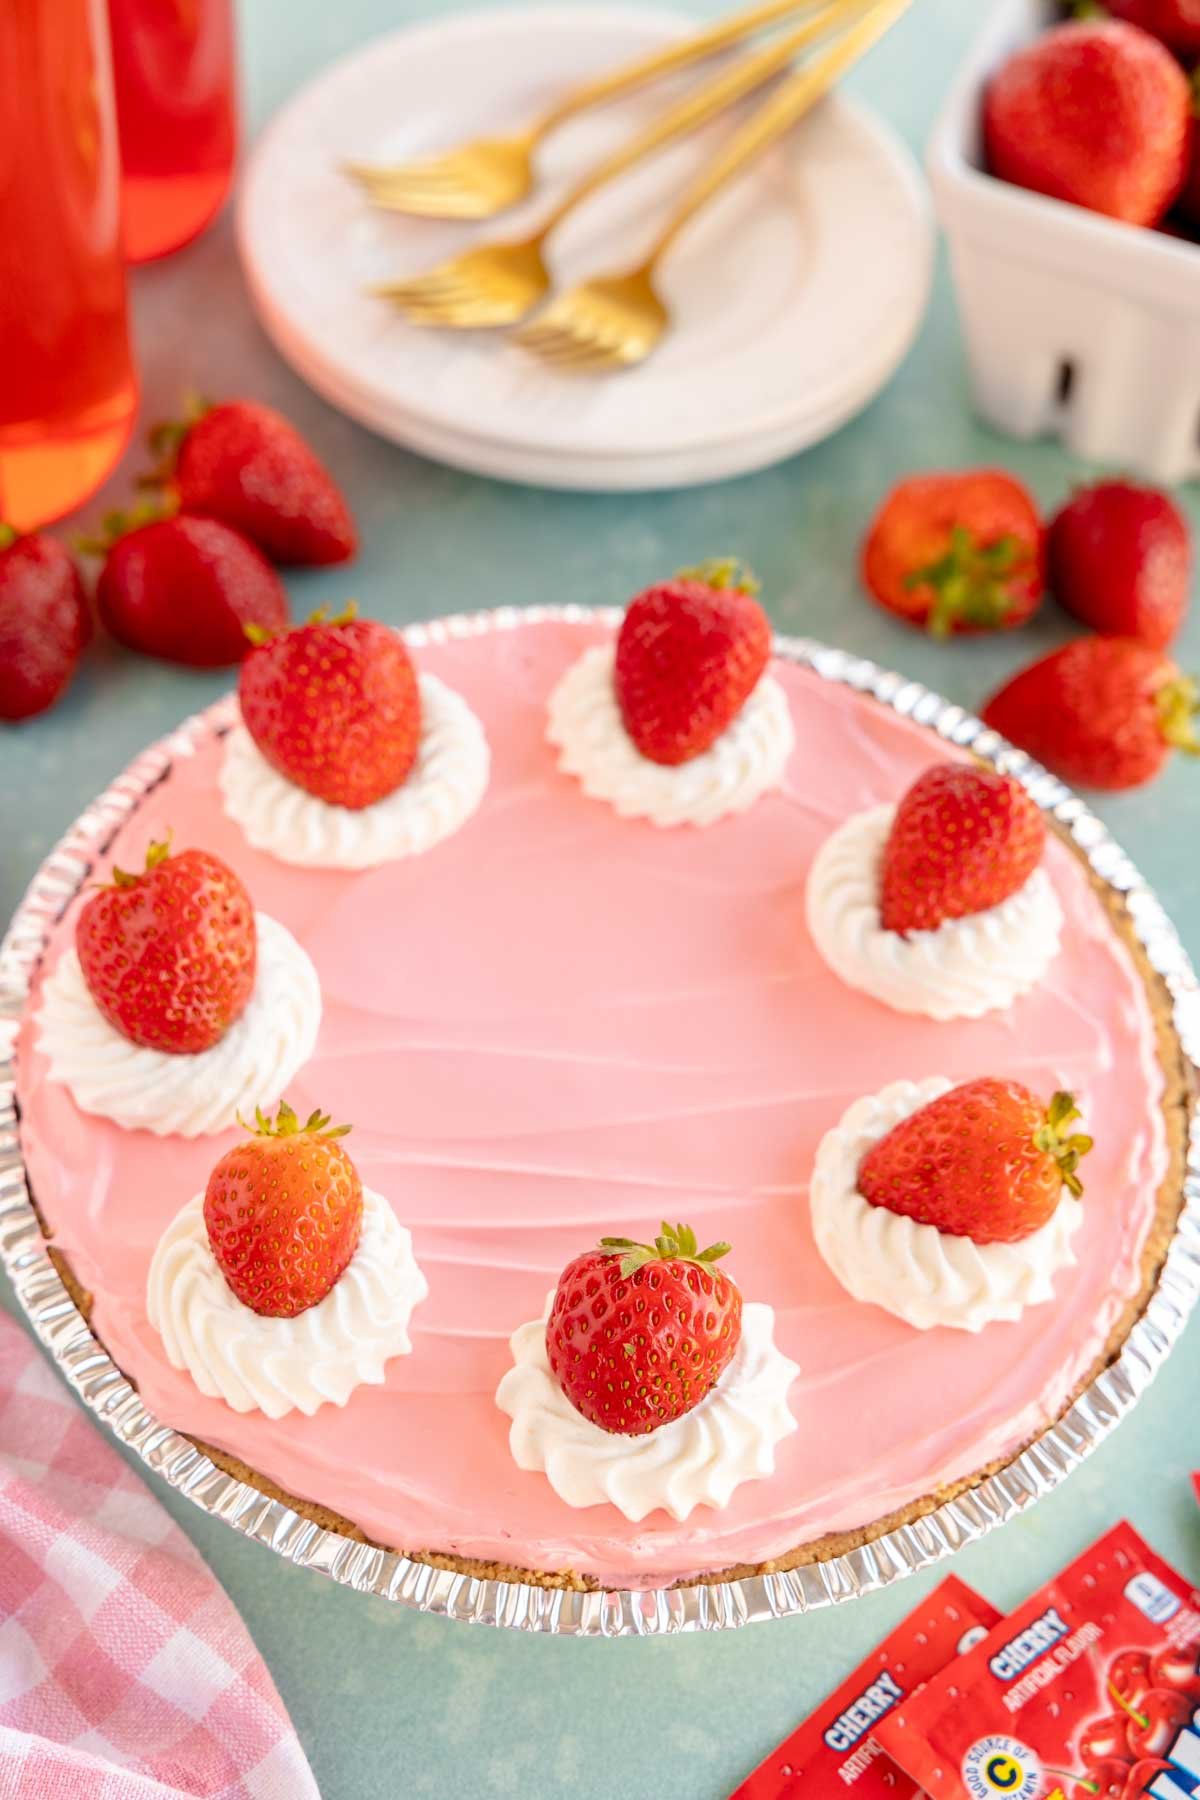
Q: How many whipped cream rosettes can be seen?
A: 7